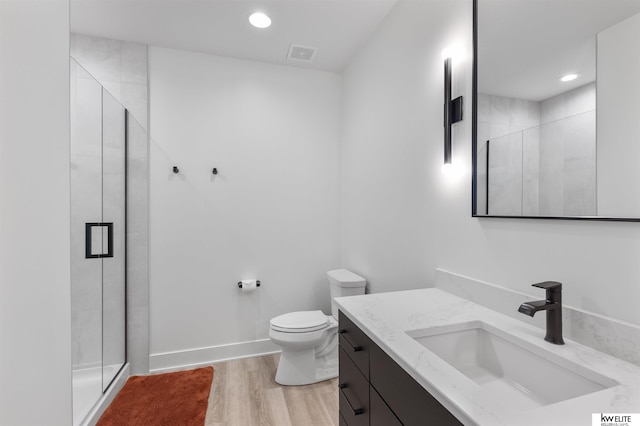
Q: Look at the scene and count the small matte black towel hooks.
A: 2